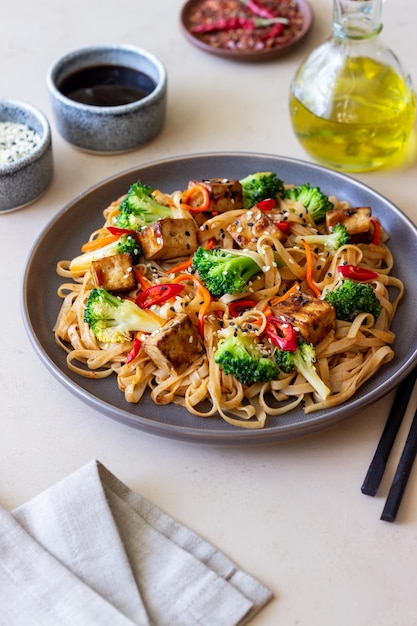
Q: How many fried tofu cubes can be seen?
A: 7